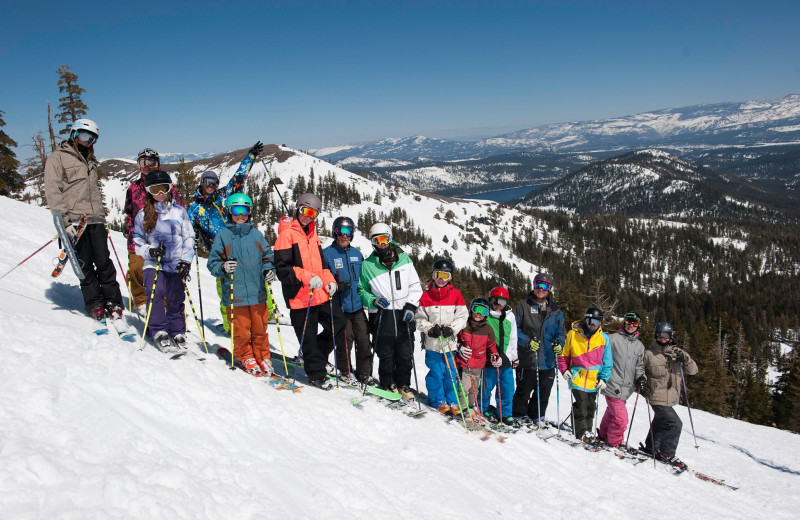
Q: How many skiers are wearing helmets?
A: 15